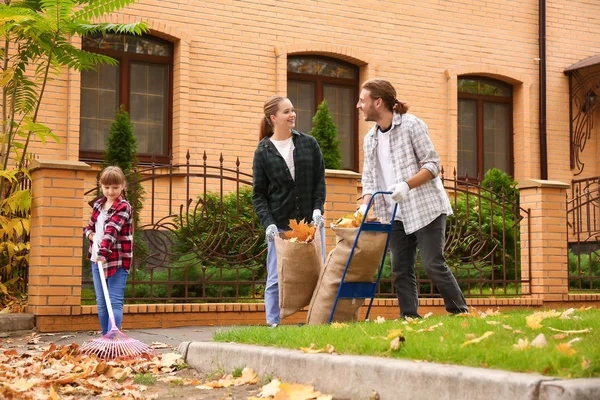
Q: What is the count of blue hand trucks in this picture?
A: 1